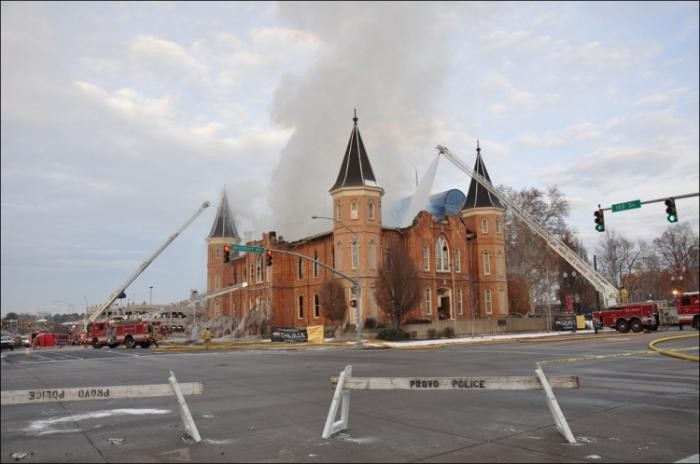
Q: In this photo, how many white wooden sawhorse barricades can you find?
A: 2